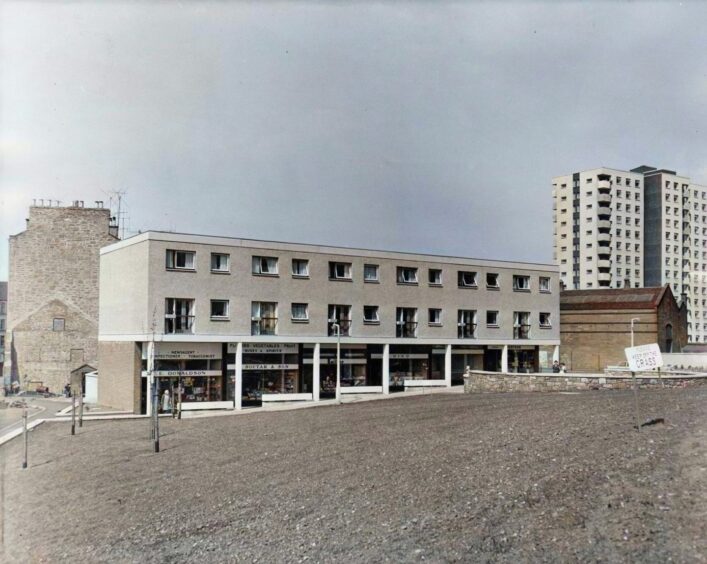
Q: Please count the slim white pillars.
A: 7